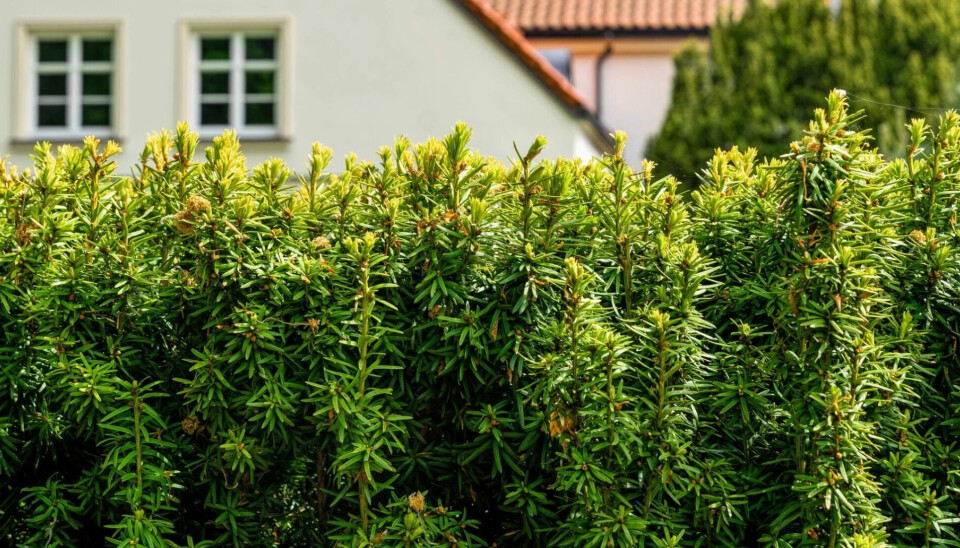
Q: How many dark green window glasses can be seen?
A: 12